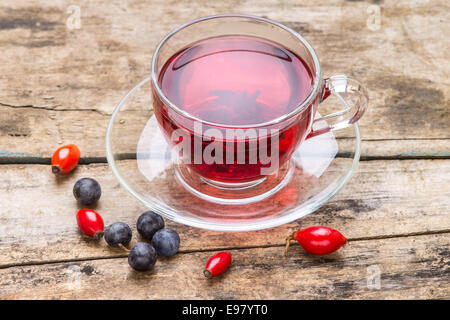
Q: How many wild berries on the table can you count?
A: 9